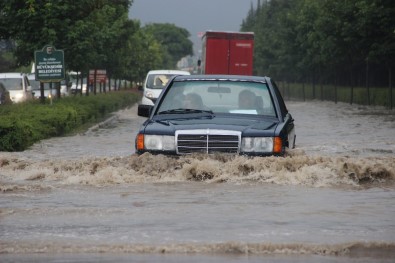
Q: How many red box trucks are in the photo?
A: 1